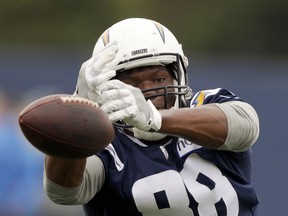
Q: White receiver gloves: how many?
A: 2